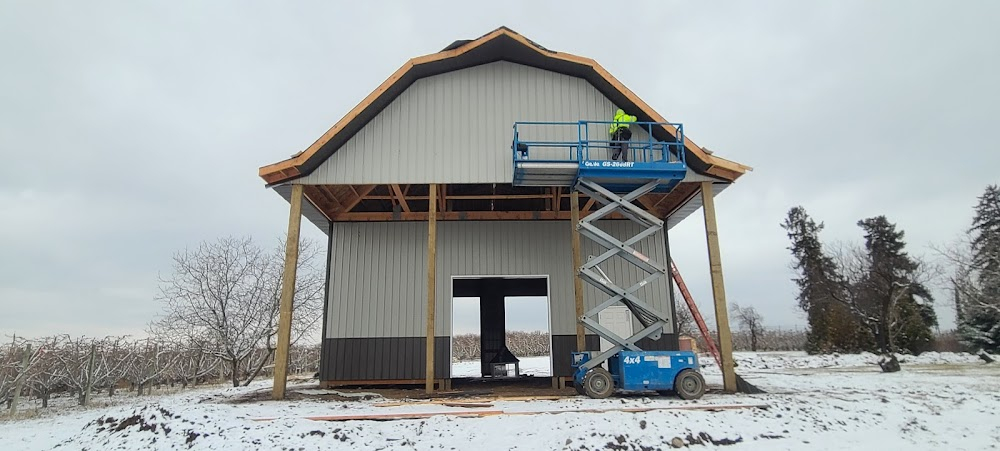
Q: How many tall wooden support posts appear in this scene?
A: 4